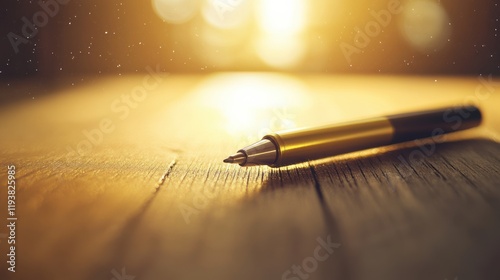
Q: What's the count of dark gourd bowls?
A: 0